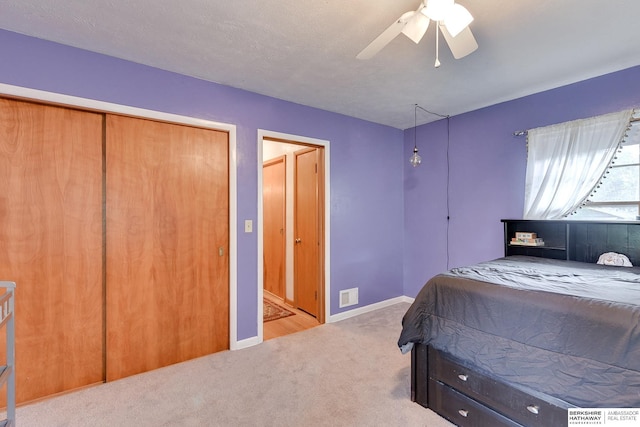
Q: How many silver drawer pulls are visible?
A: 3